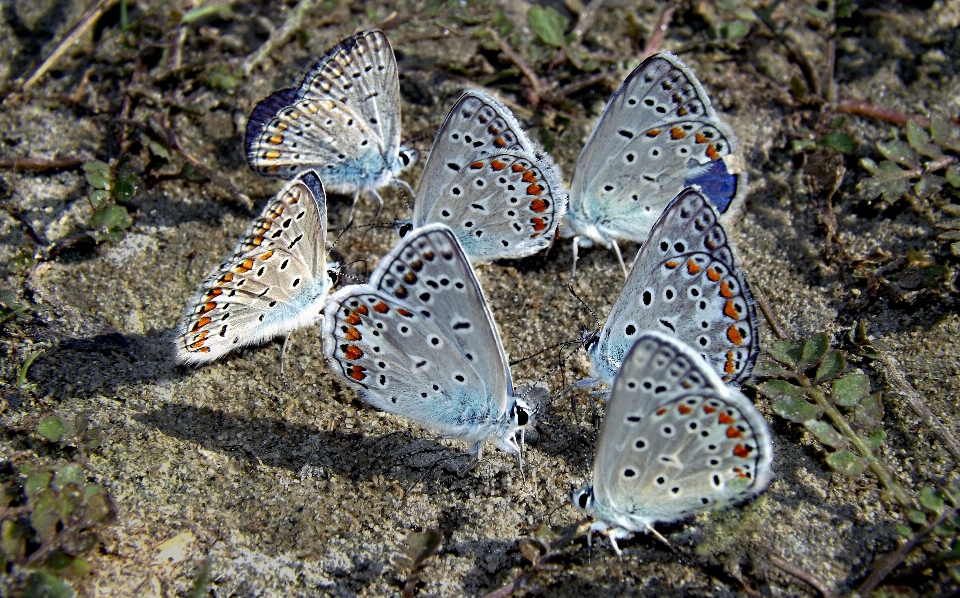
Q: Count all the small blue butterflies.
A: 7